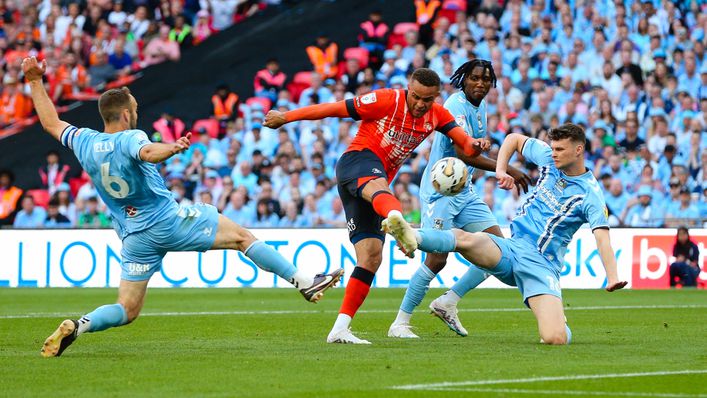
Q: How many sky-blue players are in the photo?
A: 3